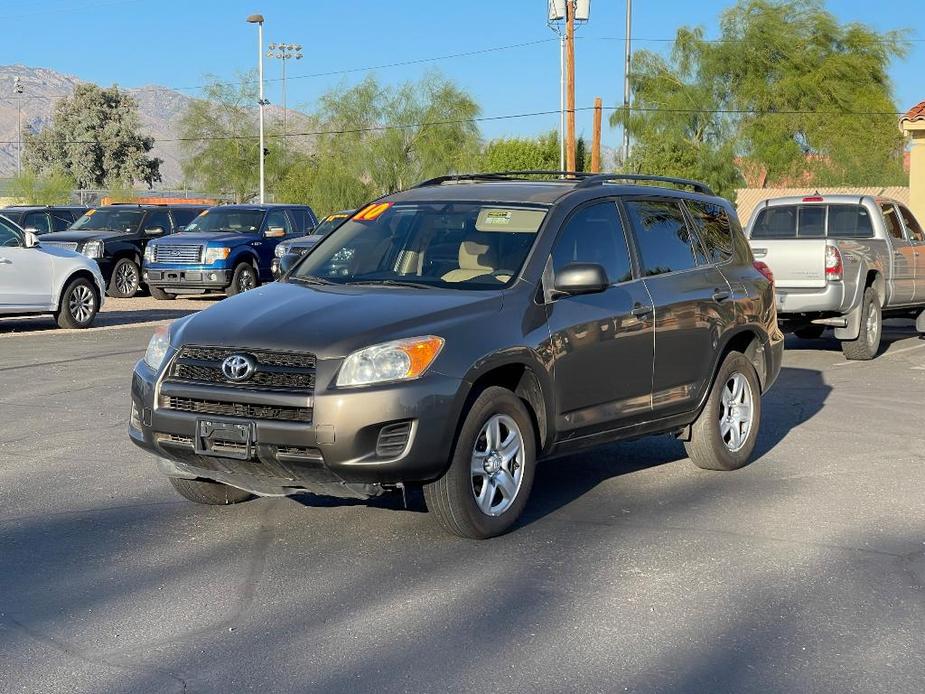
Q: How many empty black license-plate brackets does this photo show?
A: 1